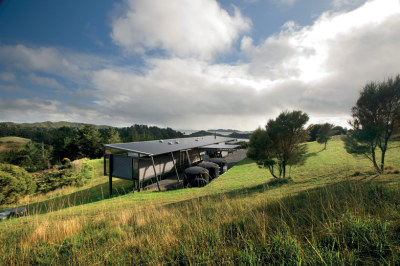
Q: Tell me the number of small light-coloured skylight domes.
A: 4